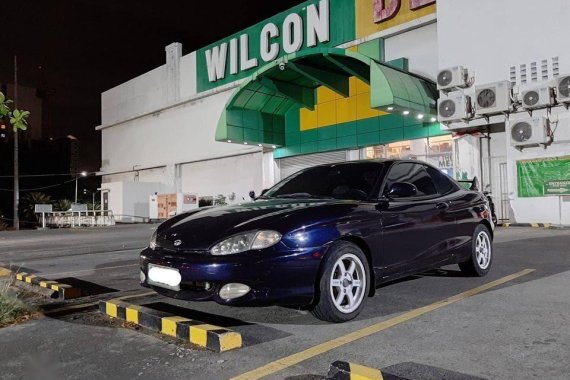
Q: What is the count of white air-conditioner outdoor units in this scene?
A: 6